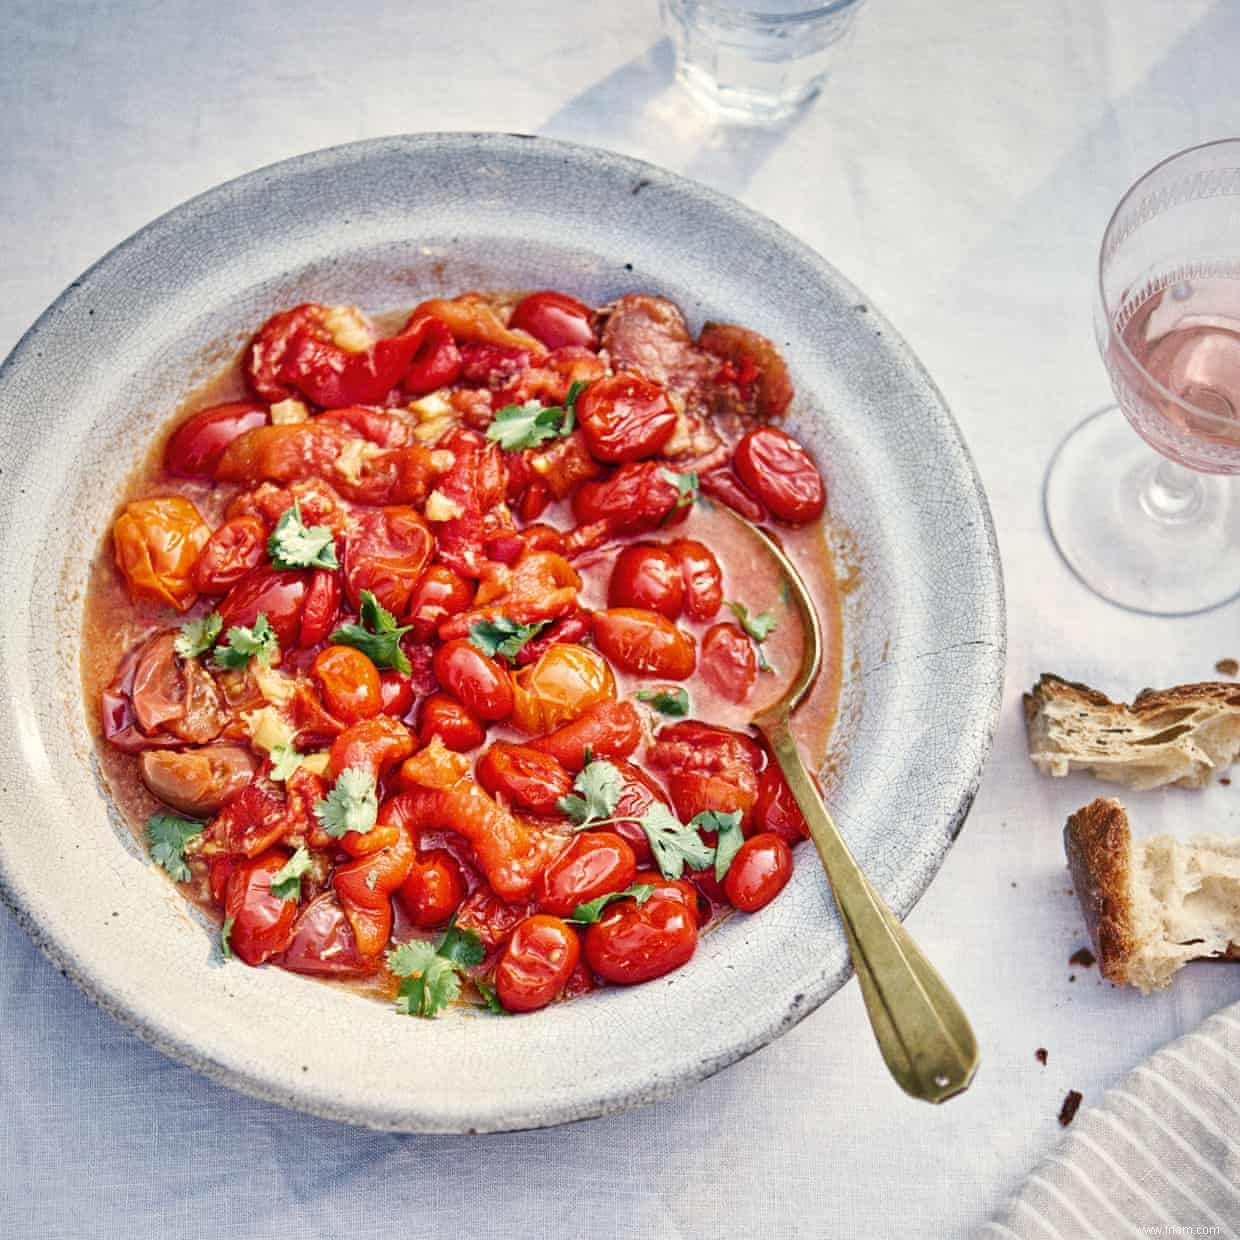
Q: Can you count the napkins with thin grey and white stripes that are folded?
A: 1